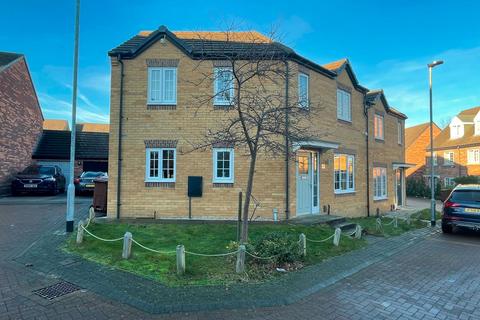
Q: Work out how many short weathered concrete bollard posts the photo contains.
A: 11